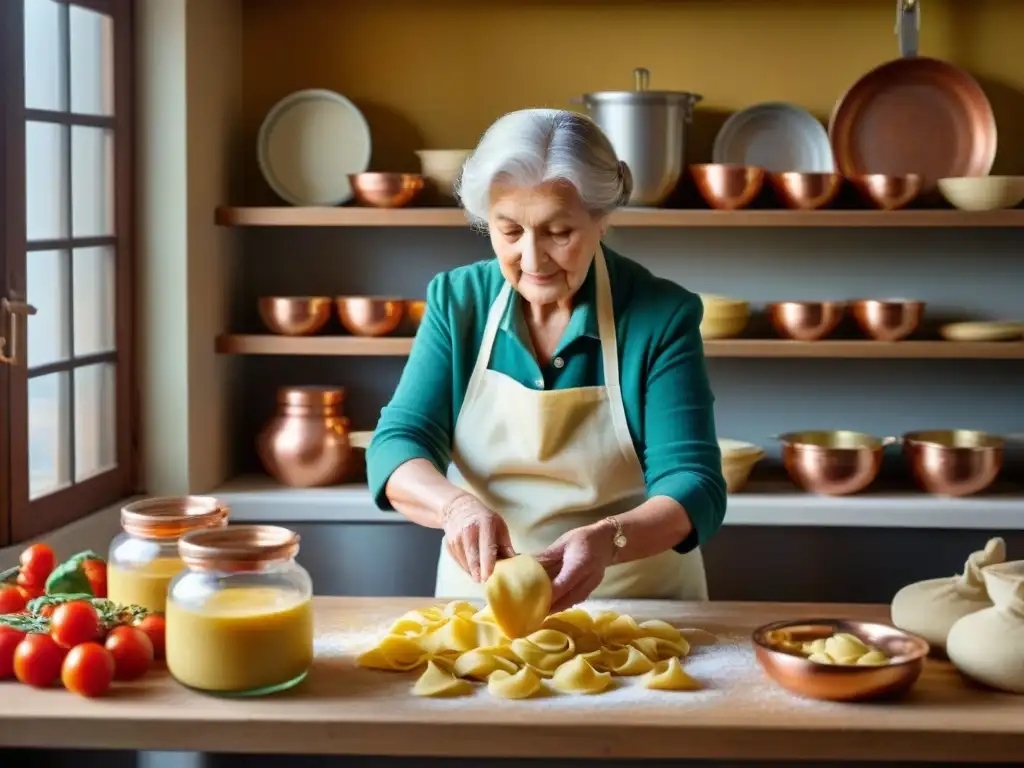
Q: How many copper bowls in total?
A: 12